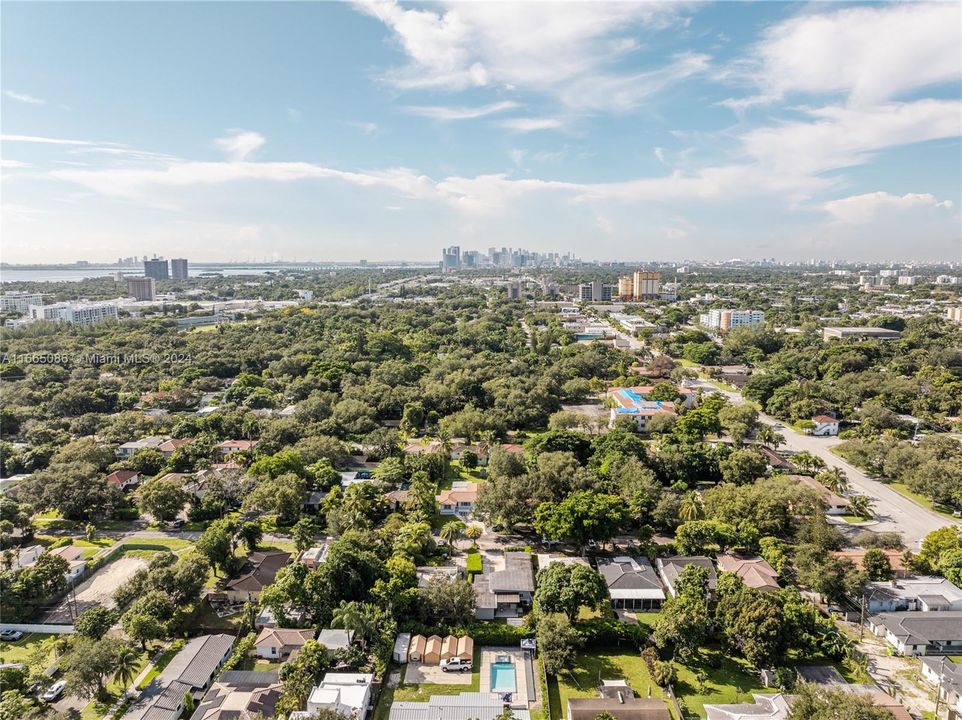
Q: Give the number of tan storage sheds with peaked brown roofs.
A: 4